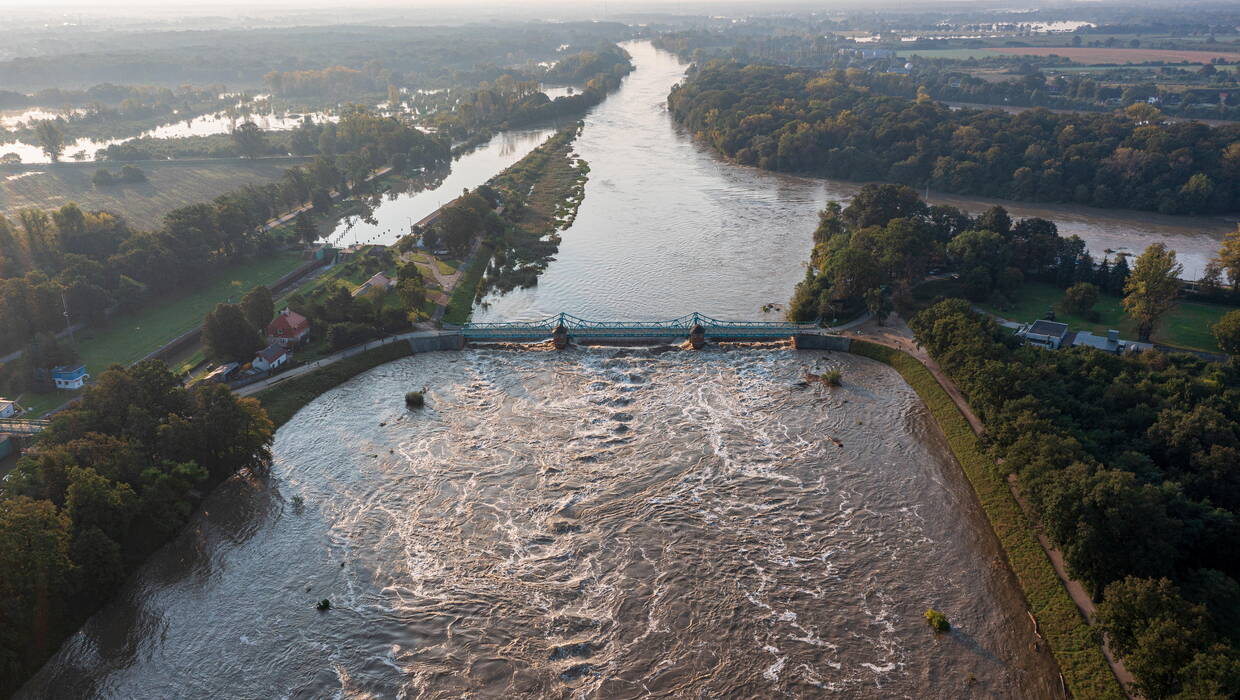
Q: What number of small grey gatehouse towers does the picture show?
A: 2